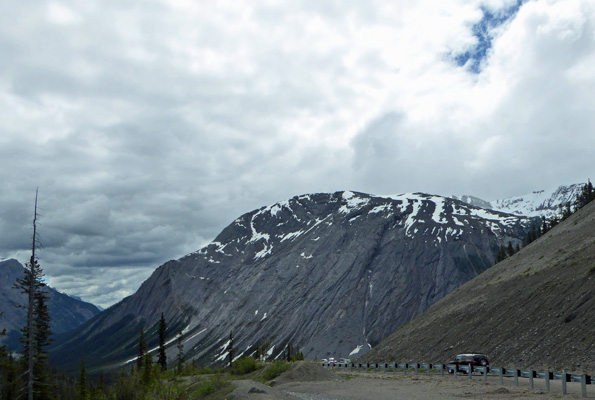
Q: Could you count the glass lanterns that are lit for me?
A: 0